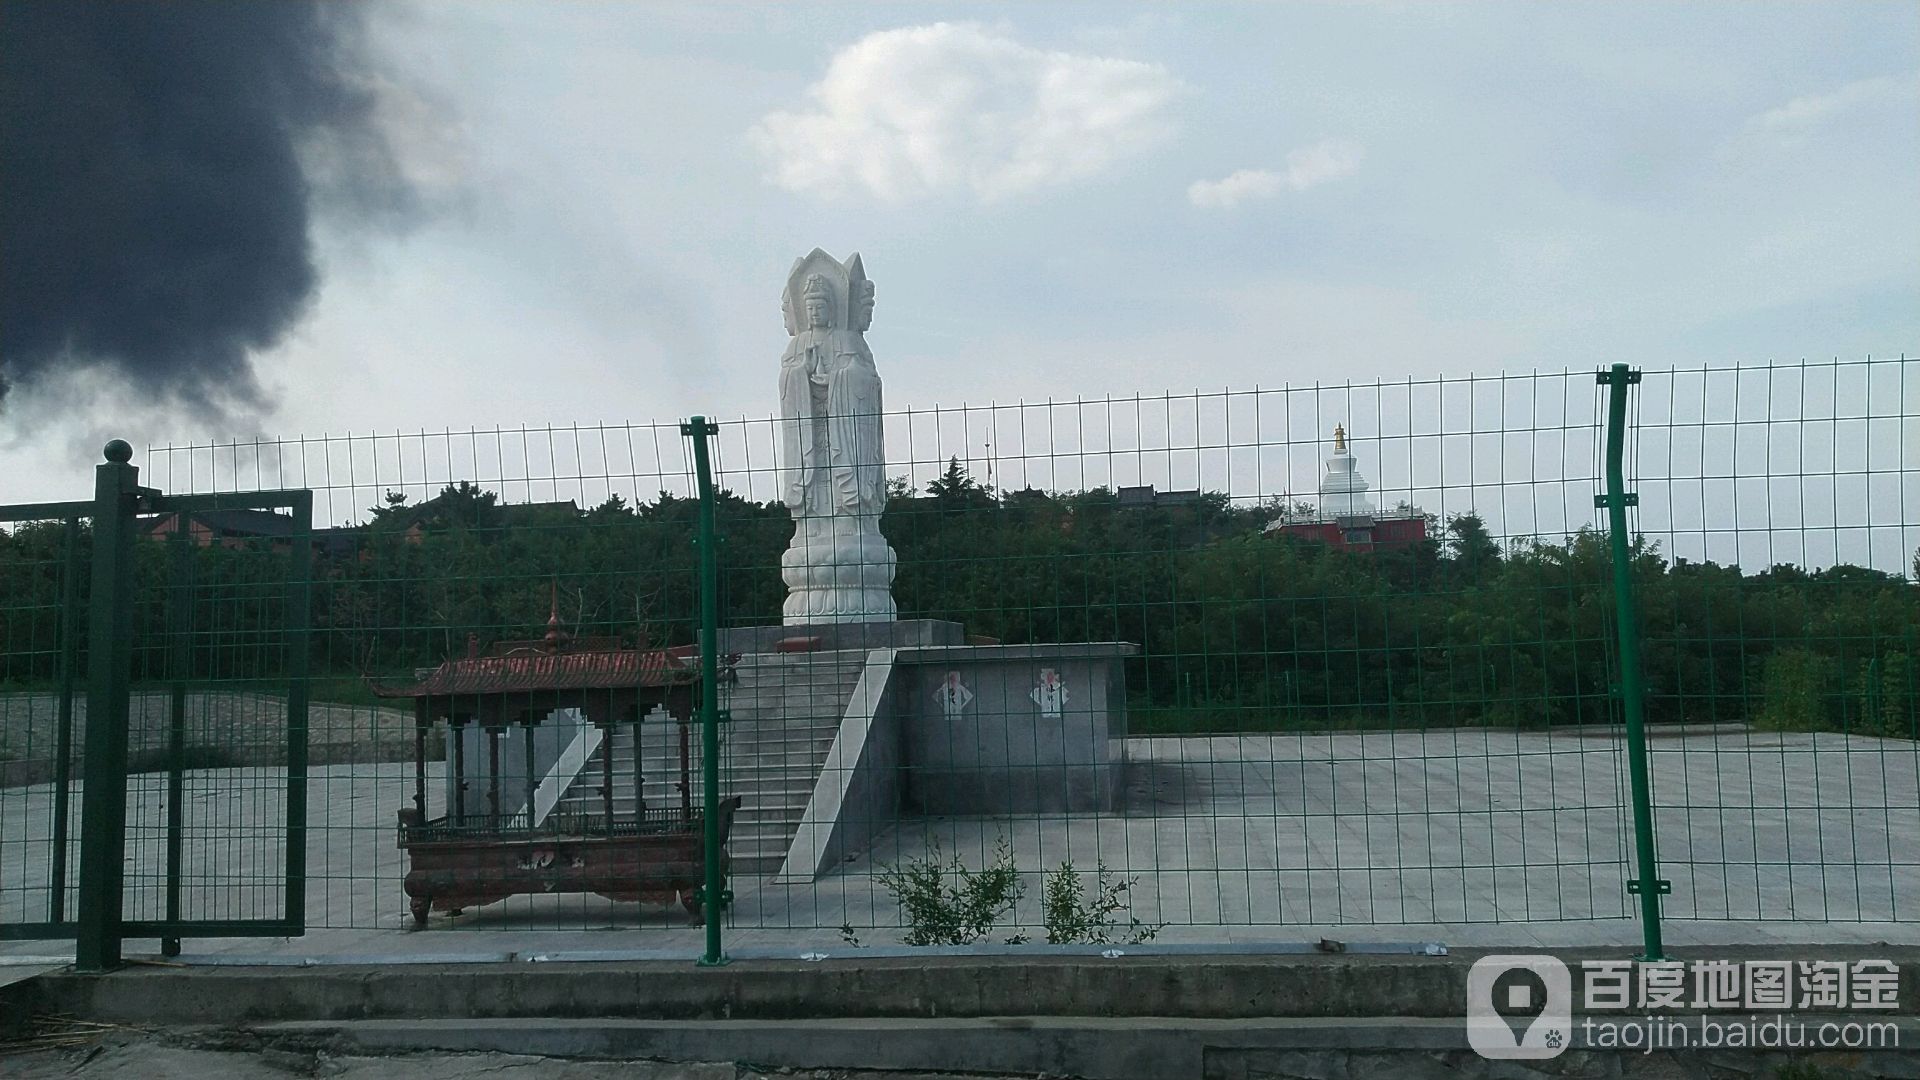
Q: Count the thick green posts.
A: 3